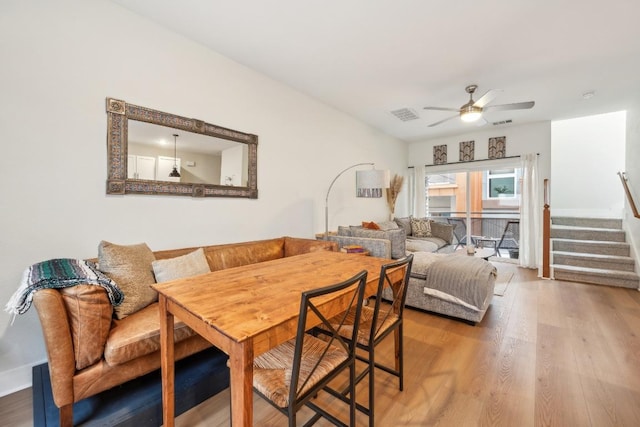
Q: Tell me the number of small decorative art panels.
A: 3